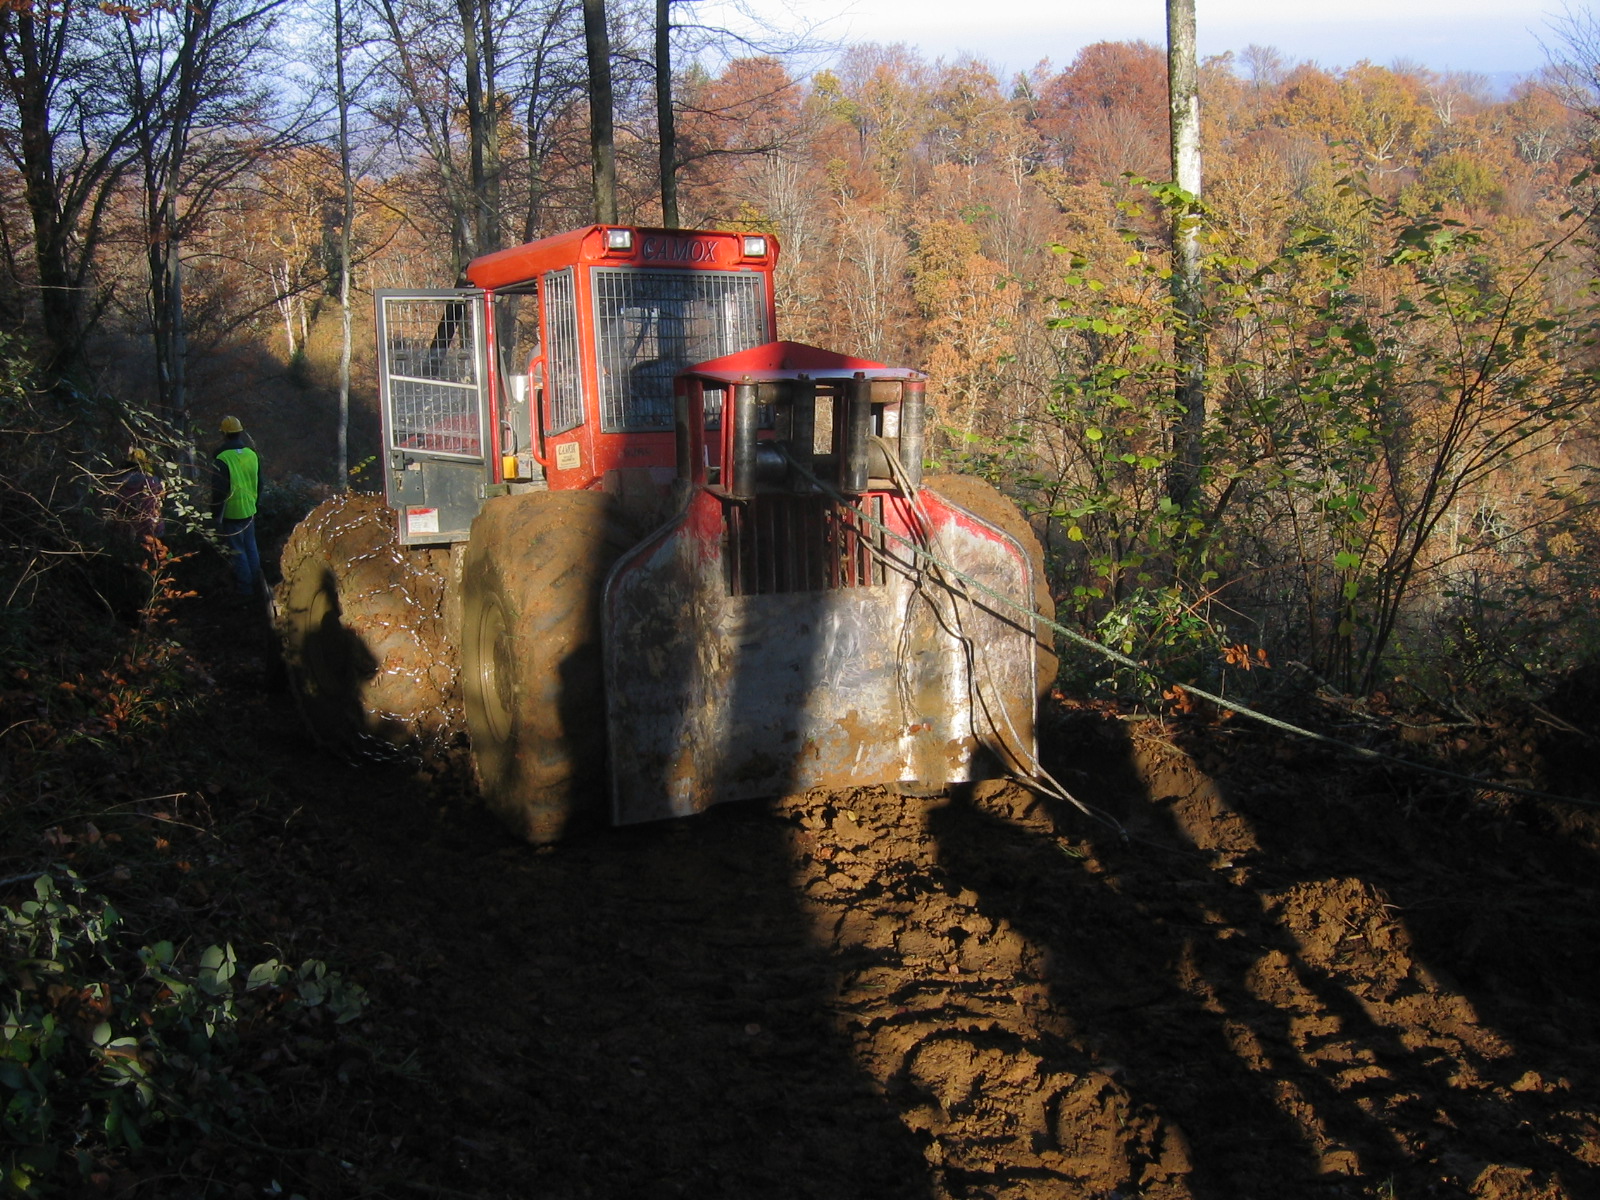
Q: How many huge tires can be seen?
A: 3